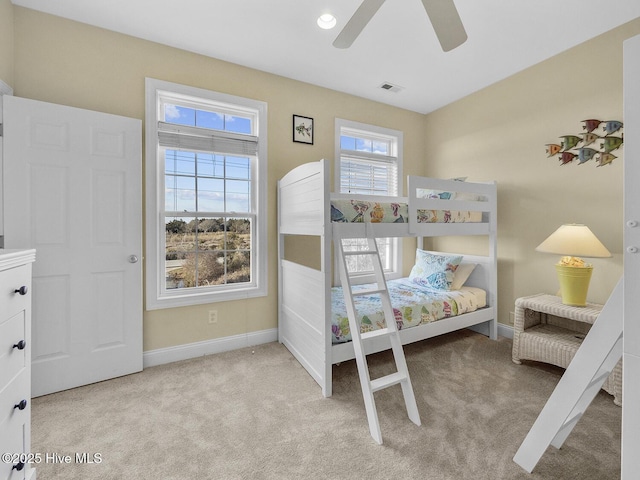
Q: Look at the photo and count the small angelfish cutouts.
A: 9